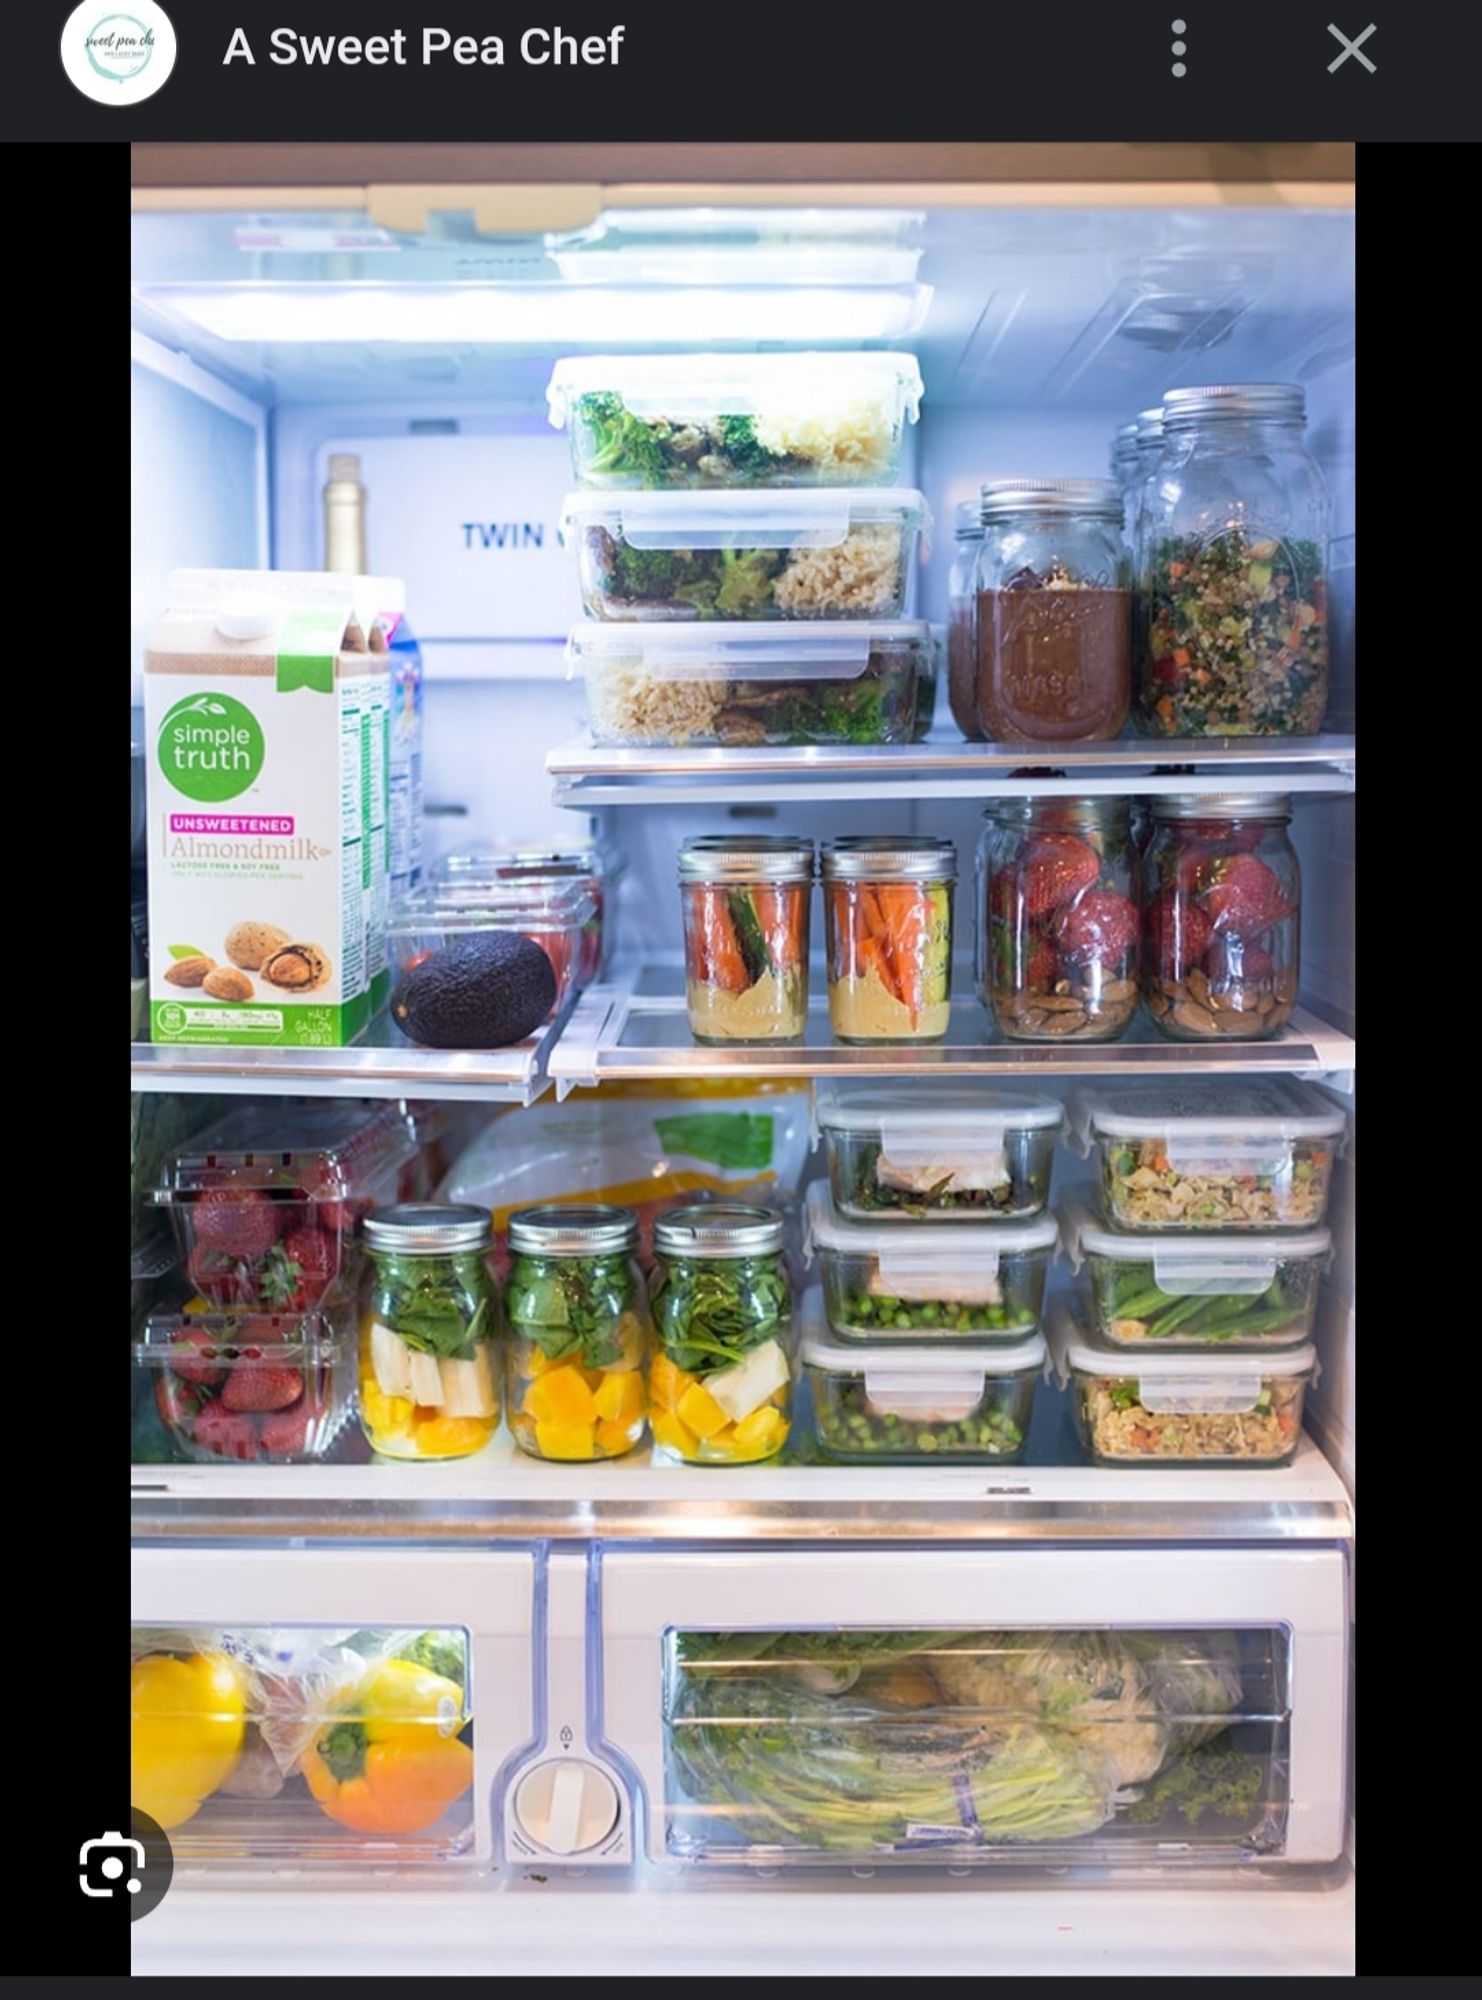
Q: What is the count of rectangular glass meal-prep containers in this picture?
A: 9